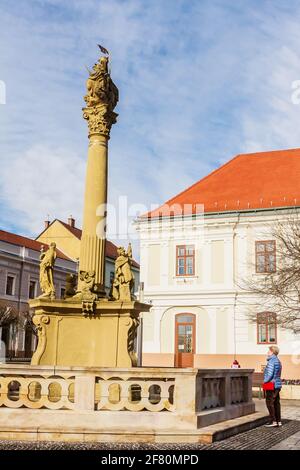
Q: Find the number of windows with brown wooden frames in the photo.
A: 3